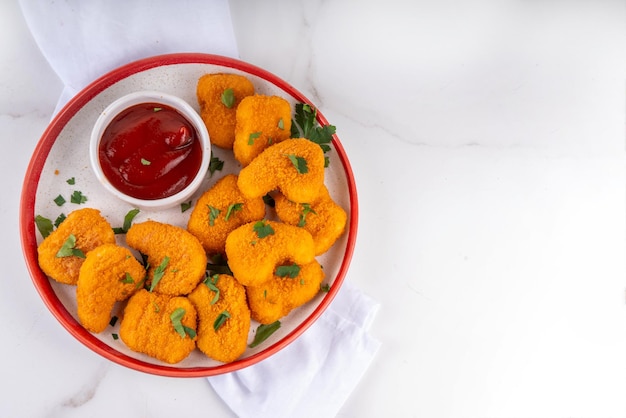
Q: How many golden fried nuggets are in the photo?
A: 12